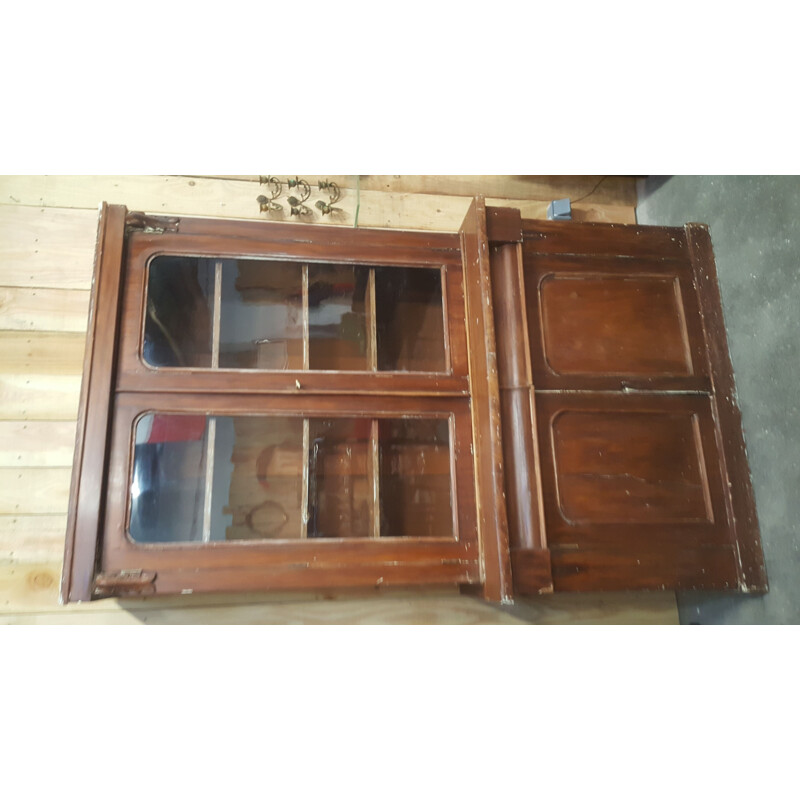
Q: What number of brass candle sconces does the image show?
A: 3